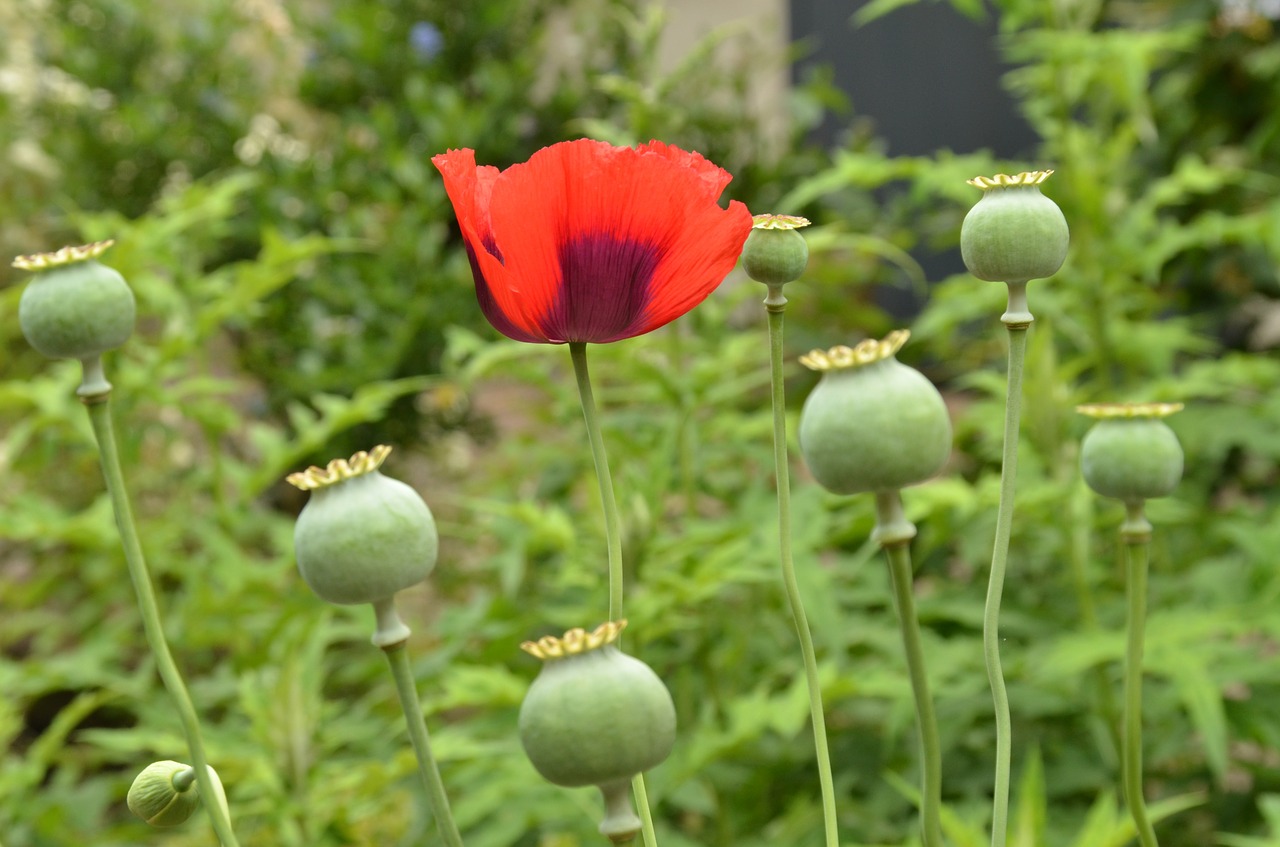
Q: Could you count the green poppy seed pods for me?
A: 7